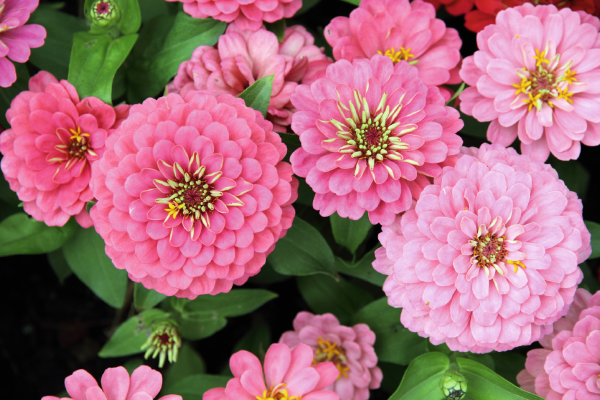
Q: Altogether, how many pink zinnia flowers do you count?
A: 13